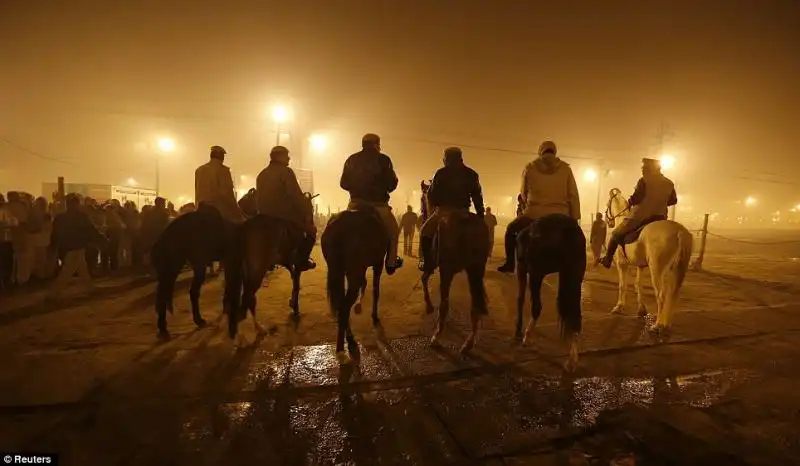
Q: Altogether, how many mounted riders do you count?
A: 6